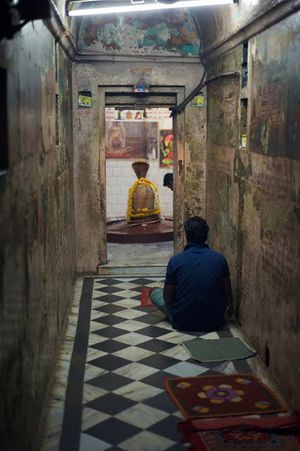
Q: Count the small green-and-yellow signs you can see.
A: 2